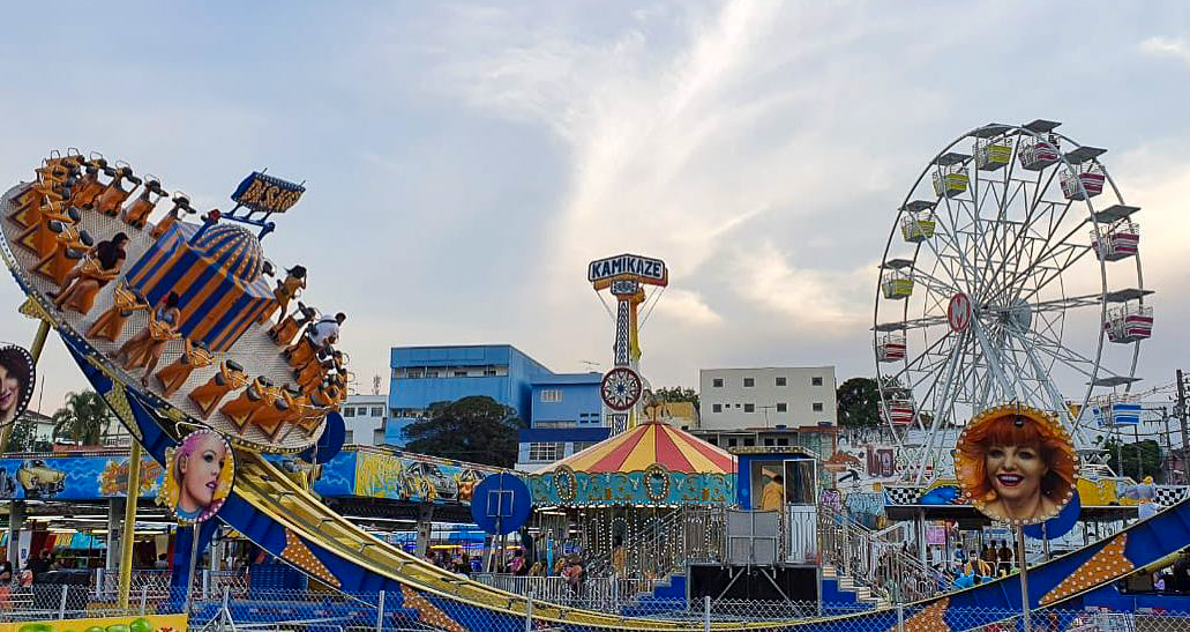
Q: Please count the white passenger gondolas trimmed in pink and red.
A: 6